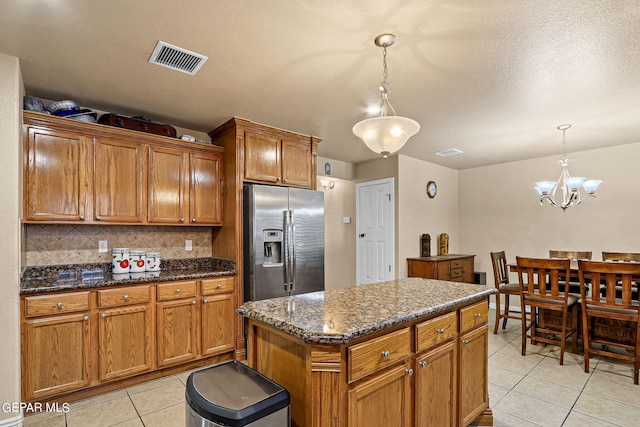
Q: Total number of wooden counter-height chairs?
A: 5